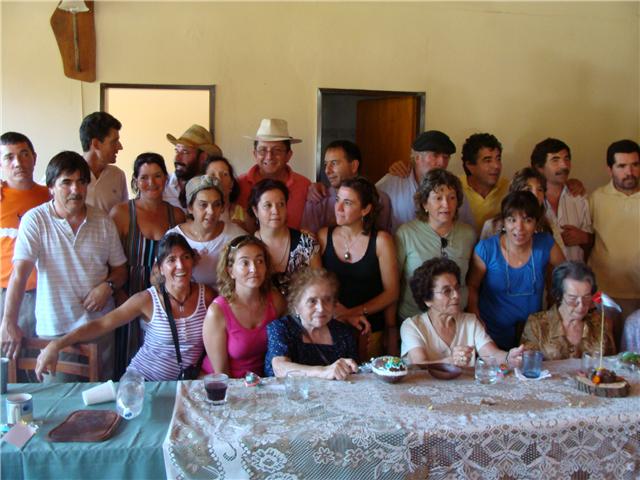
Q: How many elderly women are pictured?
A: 3